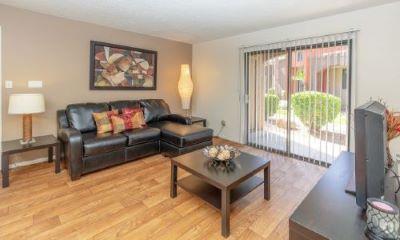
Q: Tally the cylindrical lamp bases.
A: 1